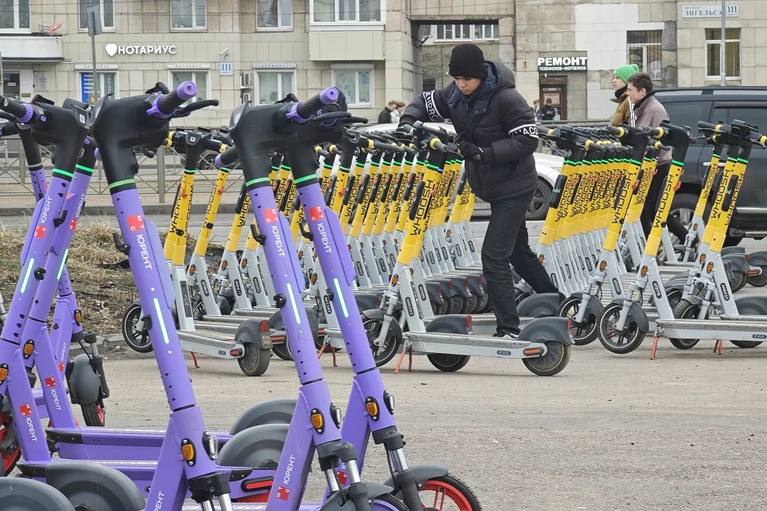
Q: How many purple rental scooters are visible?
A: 6